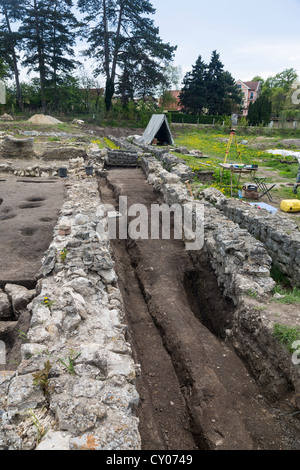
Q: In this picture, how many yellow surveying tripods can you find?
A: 1